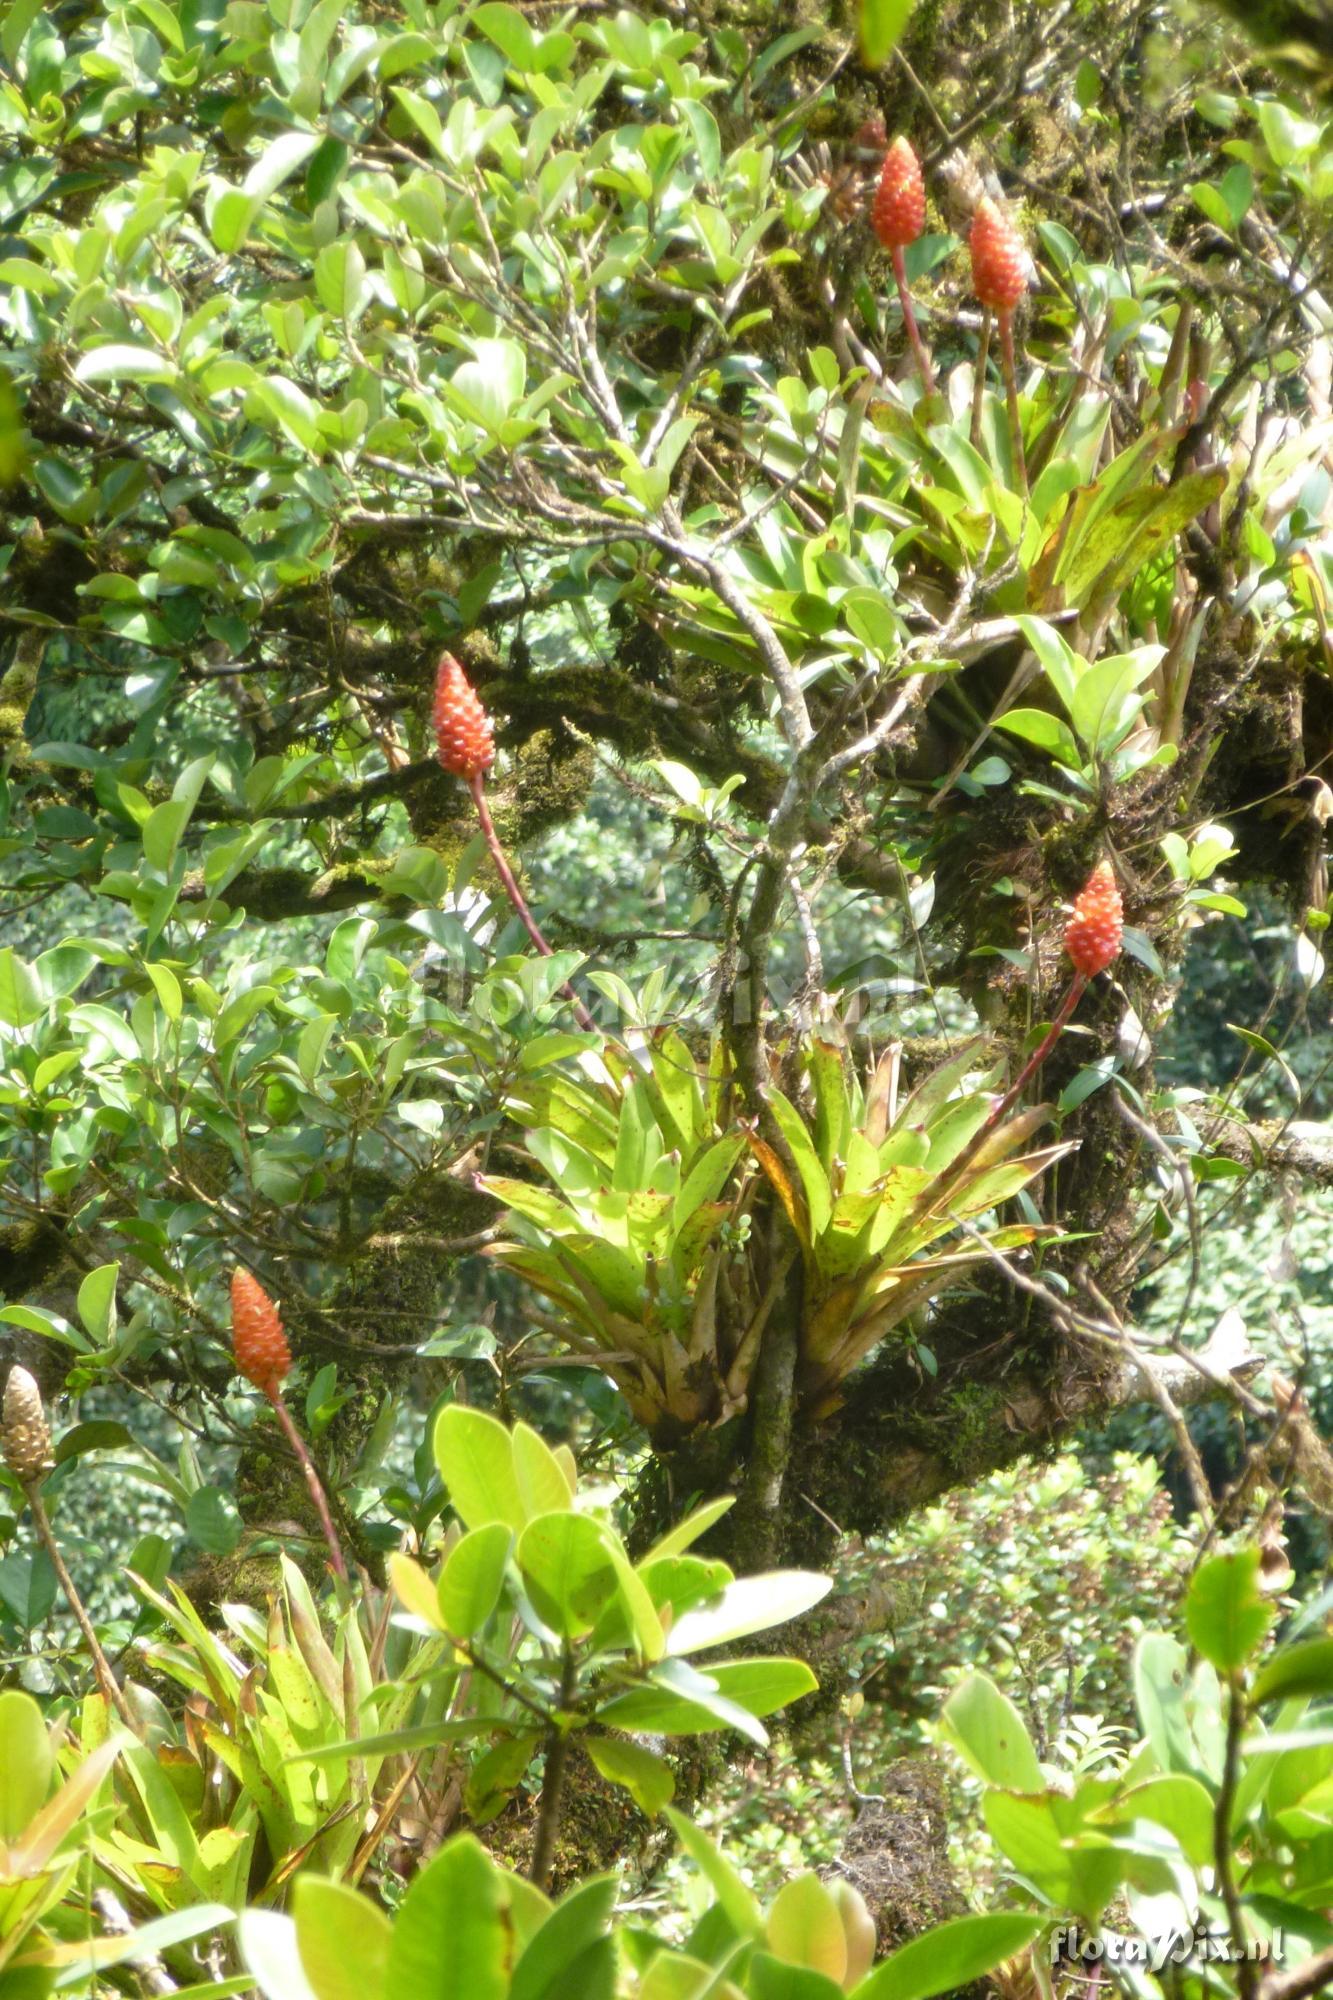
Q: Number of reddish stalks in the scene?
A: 5